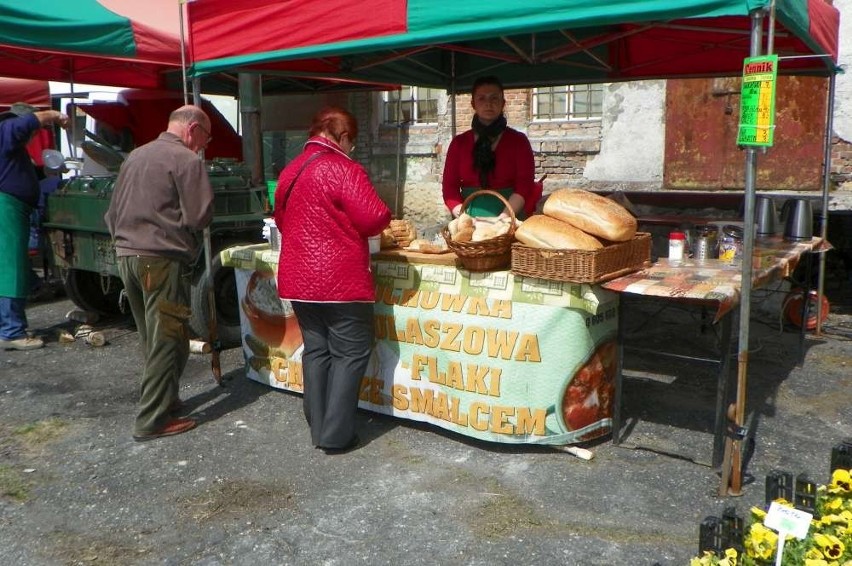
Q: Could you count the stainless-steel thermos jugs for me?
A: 2